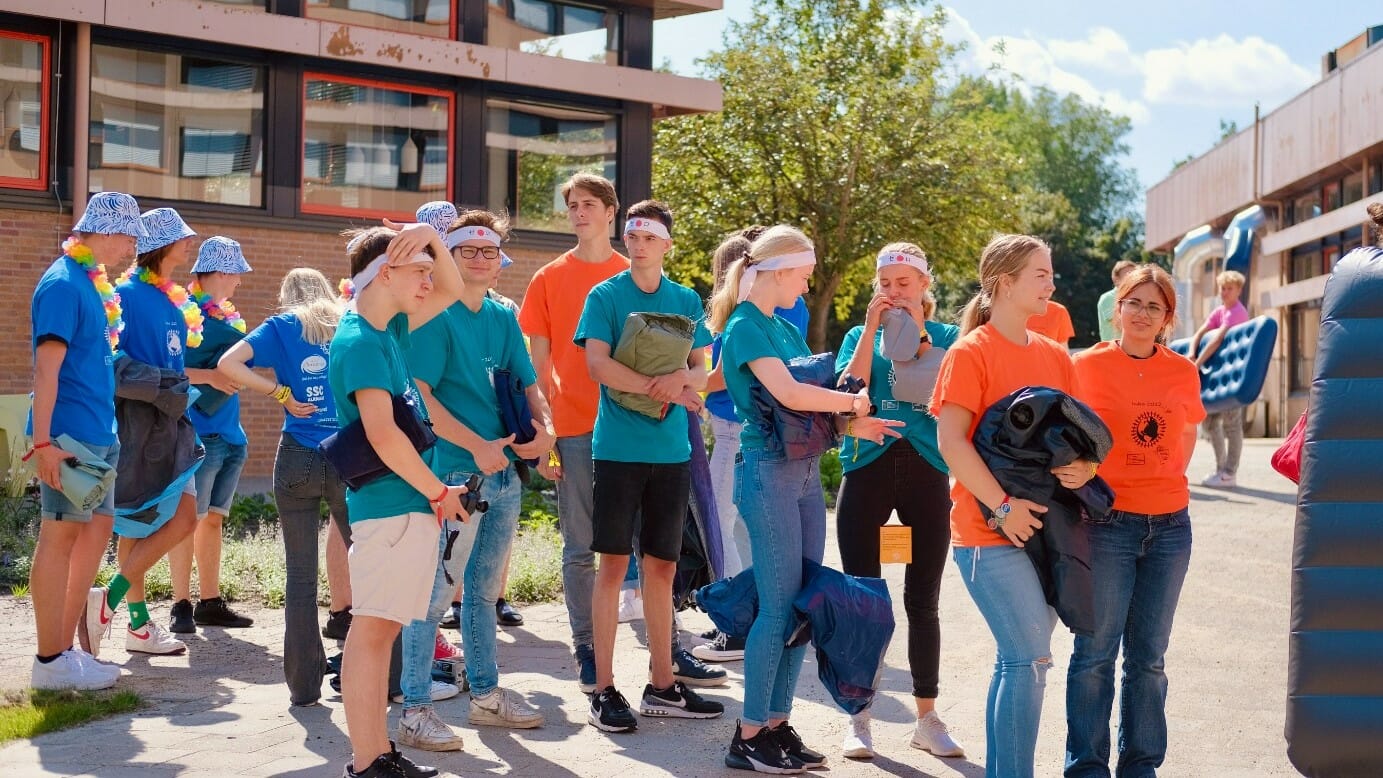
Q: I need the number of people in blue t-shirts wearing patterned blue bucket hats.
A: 3